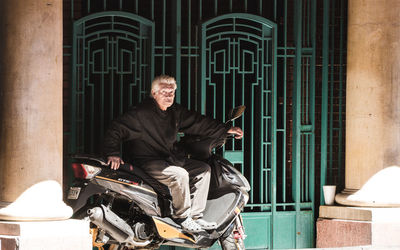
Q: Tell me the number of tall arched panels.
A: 2